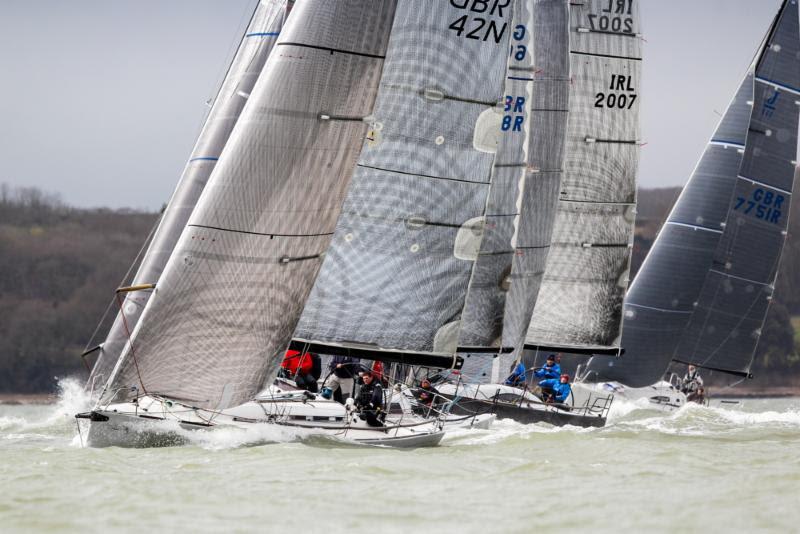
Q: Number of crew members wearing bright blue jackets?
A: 3